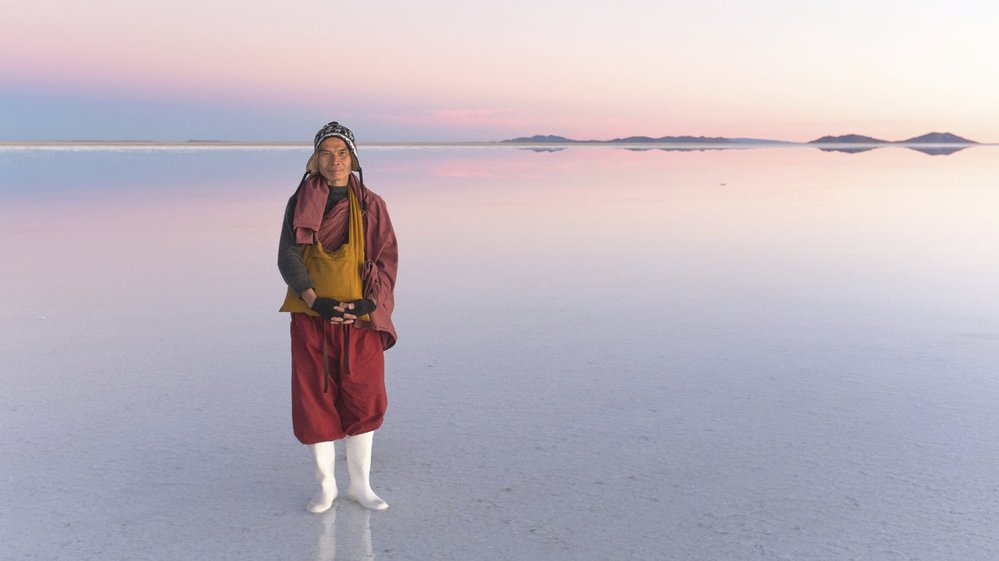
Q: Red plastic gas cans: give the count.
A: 0